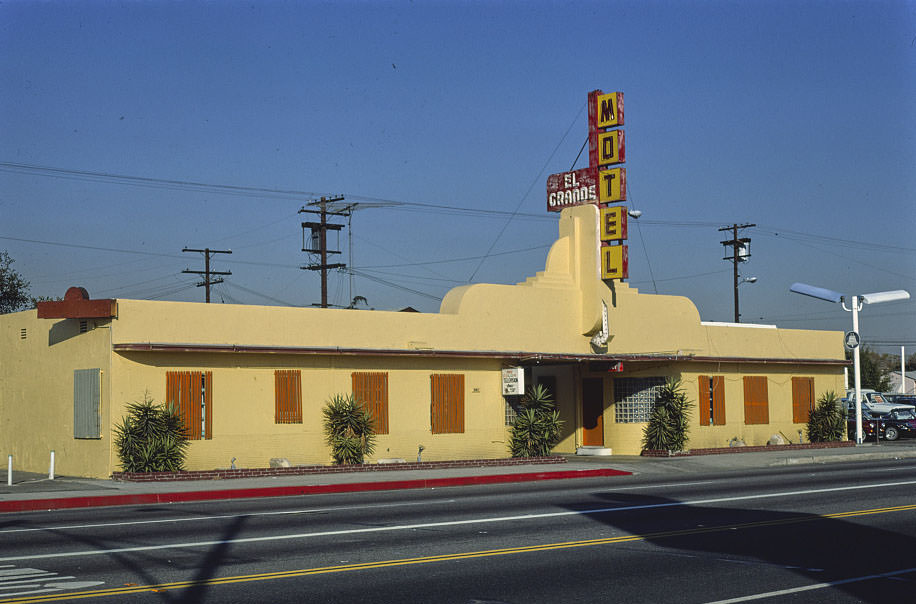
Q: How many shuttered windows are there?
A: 8